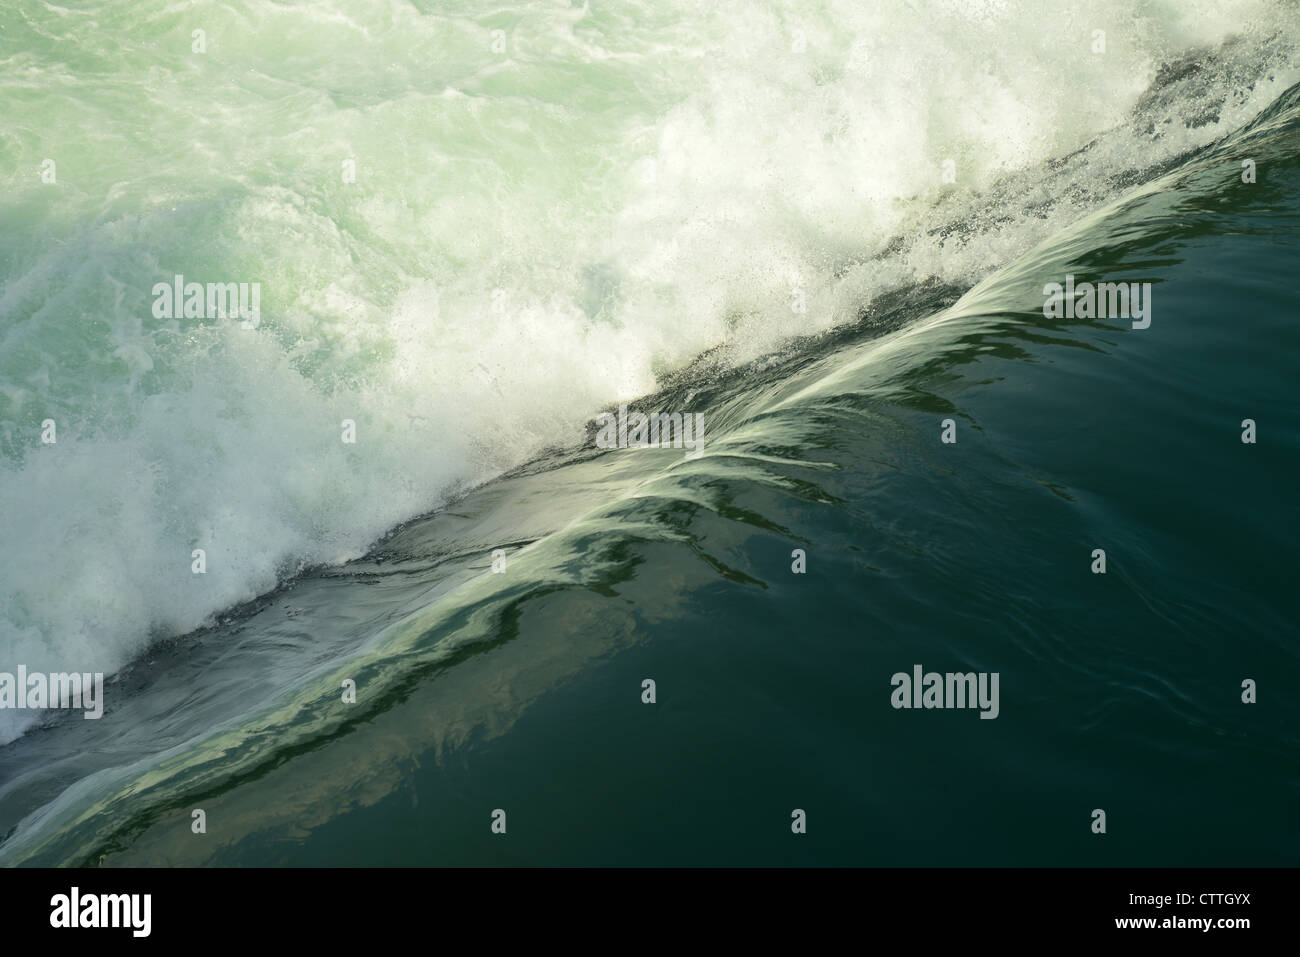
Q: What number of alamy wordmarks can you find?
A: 6